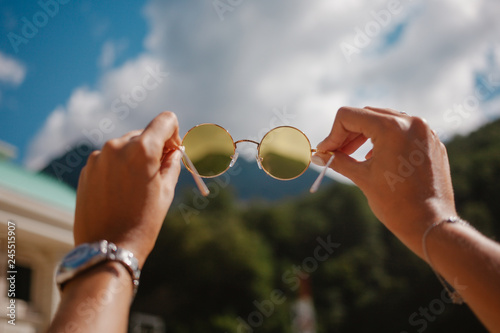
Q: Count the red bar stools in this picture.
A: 0